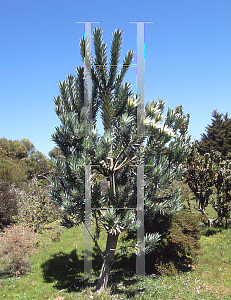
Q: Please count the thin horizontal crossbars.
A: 2